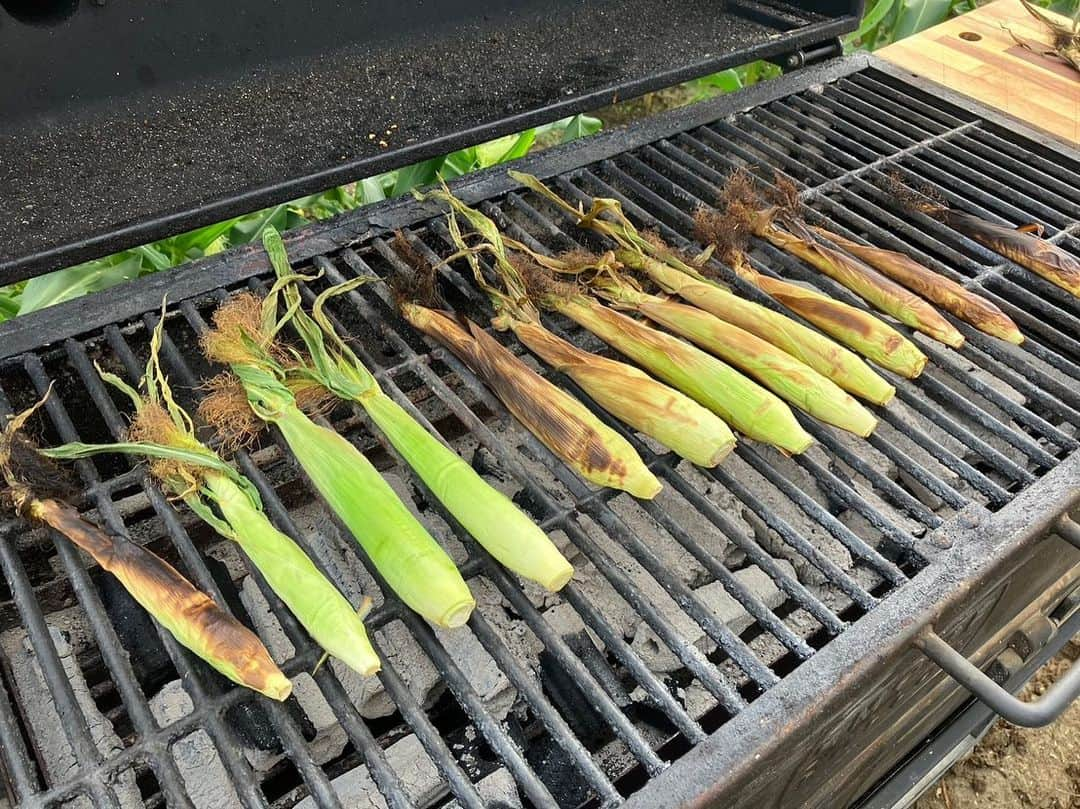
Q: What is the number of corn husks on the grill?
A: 13